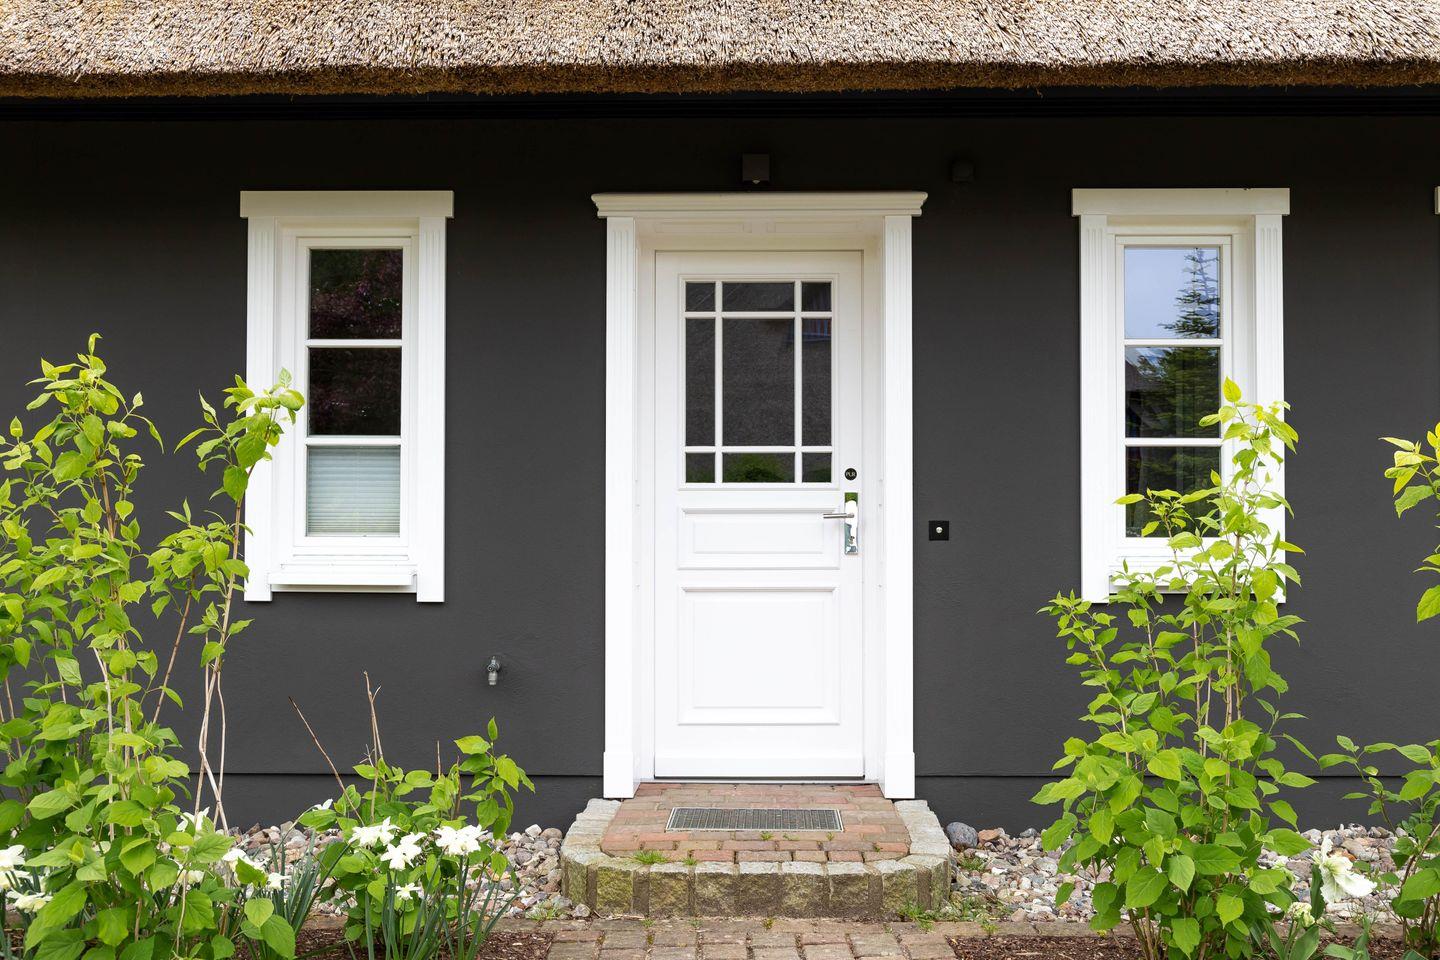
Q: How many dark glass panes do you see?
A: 13